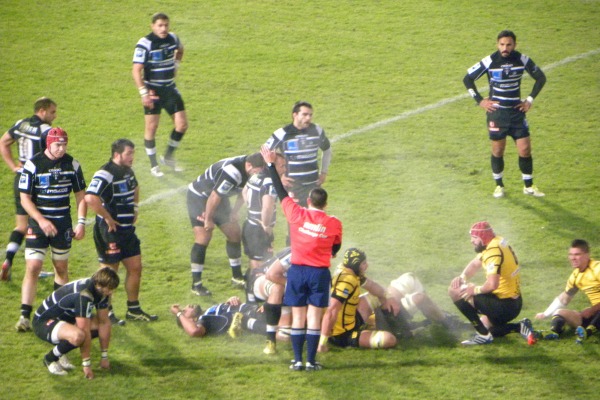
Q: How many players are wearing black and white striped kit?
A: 11